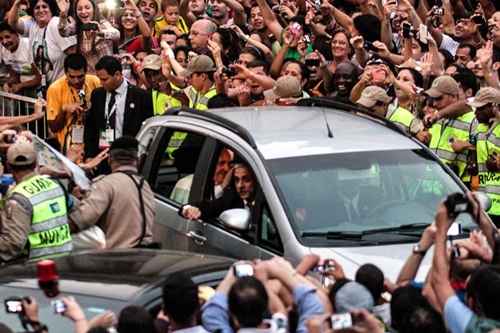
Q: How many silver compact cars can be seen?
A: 1